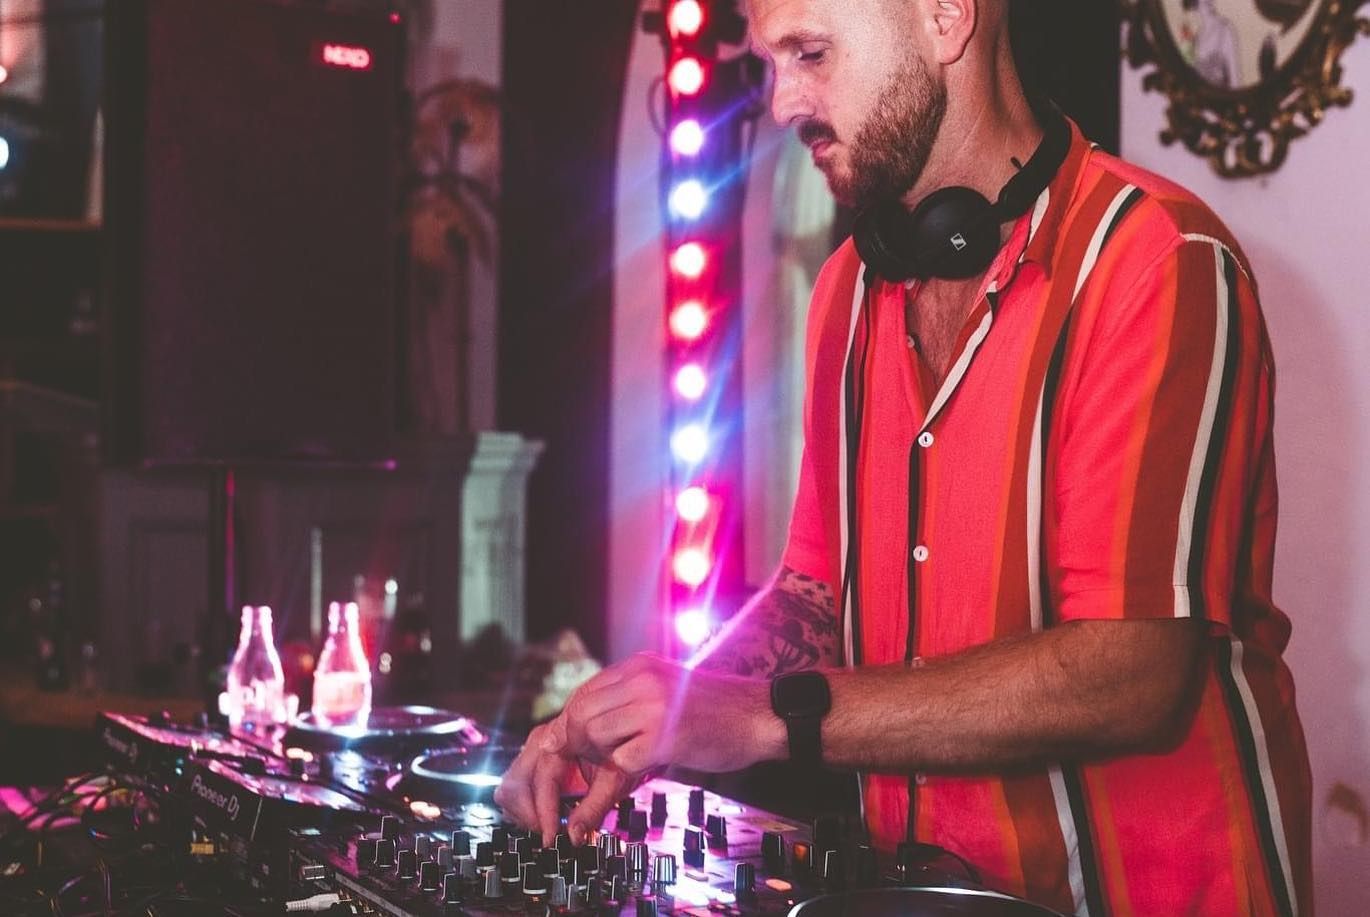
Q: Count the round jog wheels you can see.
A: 3